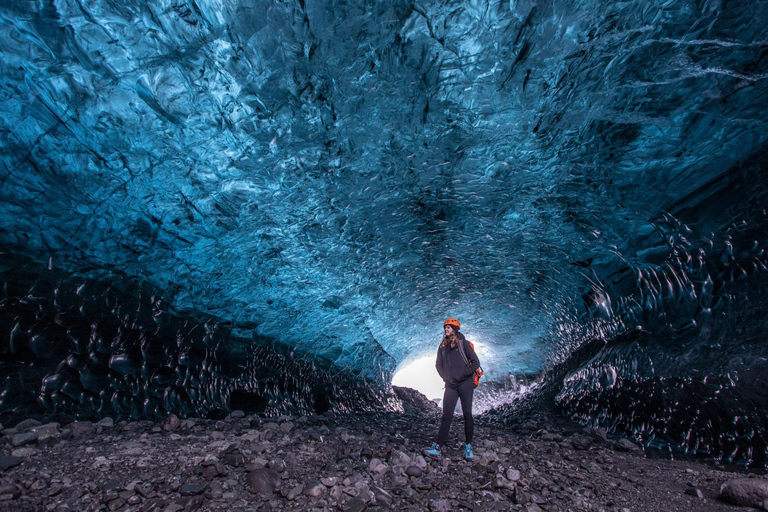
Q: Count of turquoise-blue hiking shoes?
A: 2